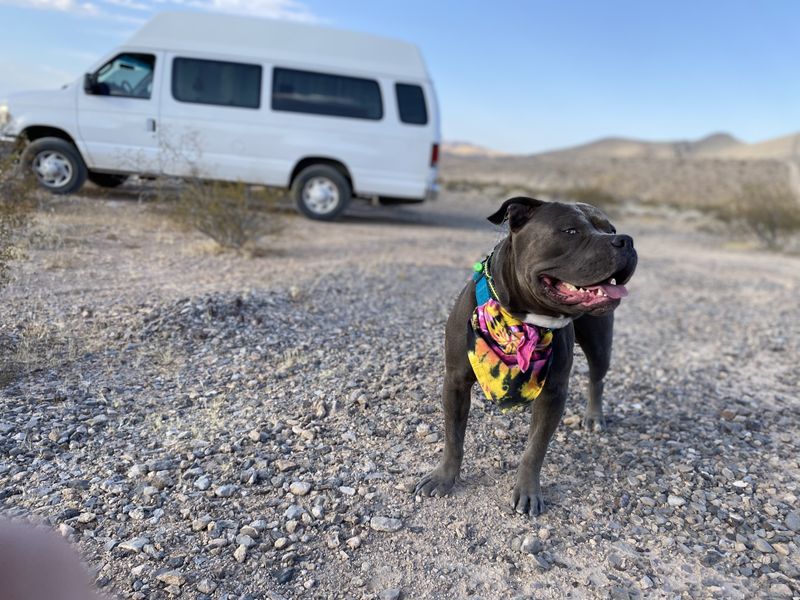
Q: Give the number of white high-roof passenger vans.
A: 1